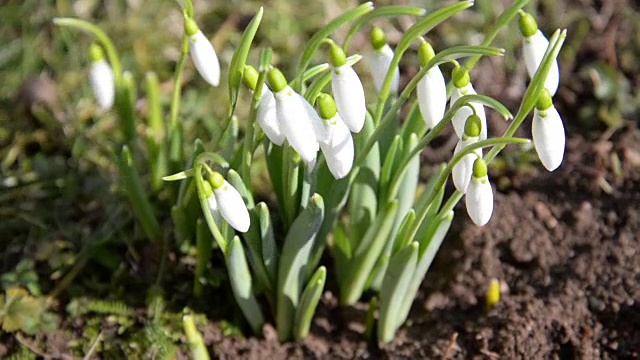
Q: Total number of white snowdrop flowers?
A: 15